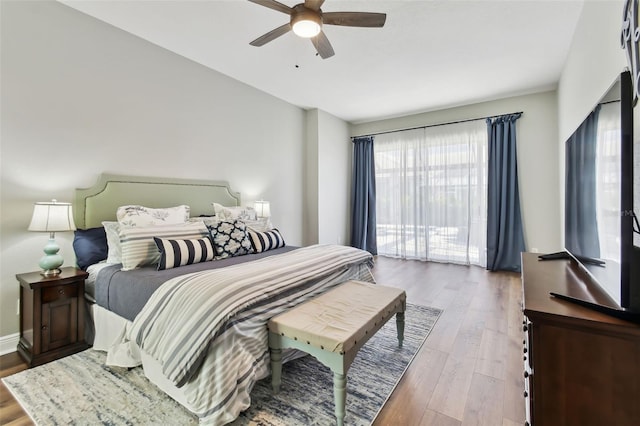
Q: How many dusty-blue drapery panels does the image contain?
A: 2